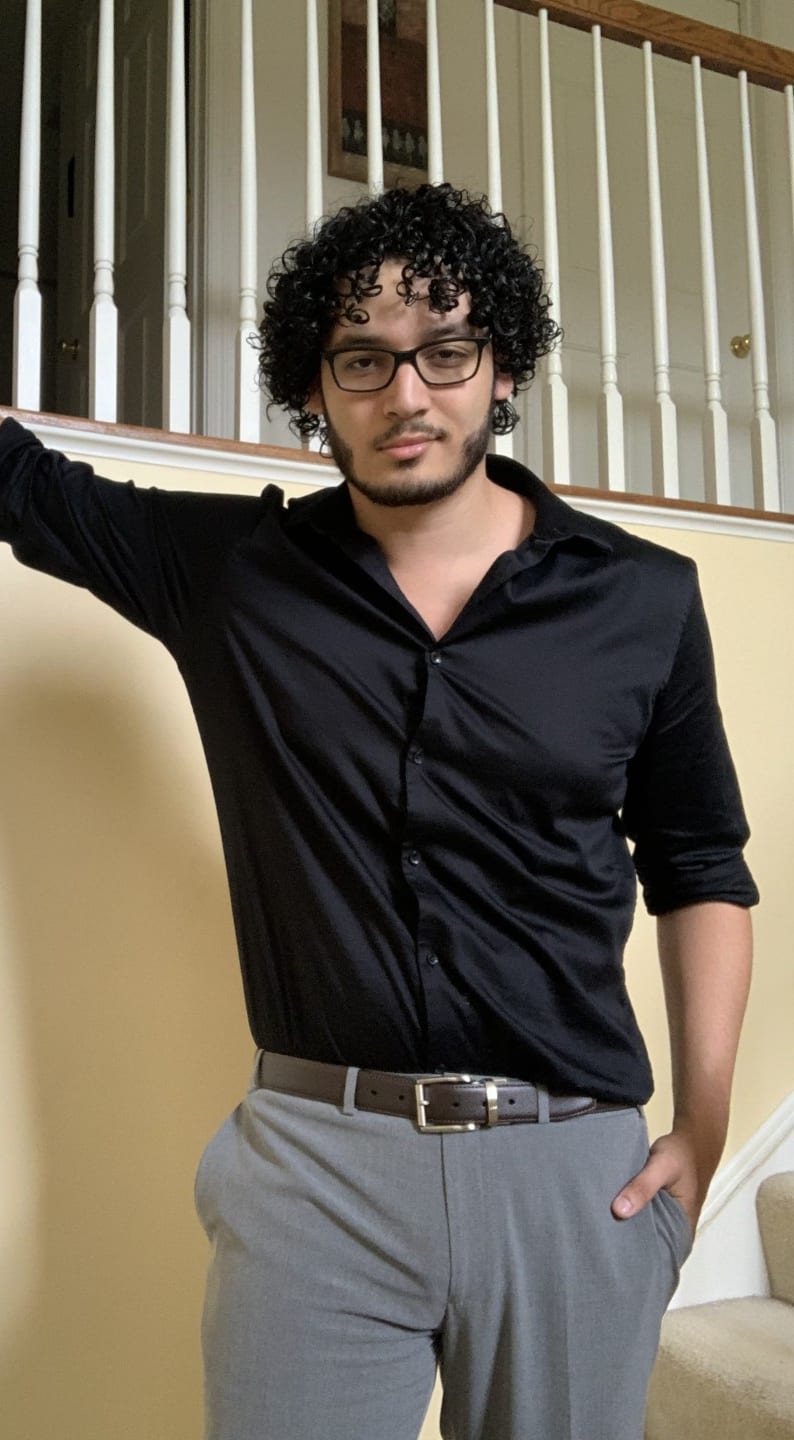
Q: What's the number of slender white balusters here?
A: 14